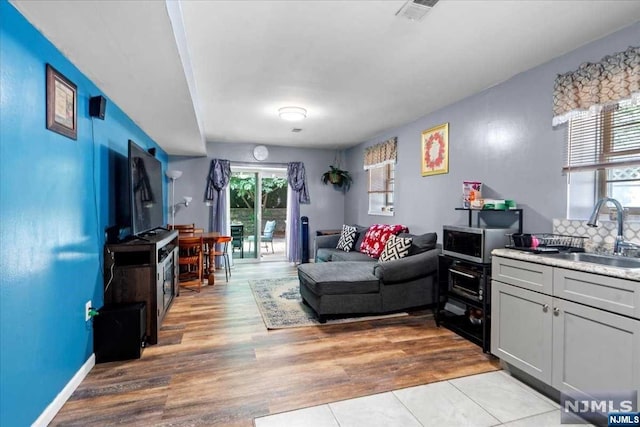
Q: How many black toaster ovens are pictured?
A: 1